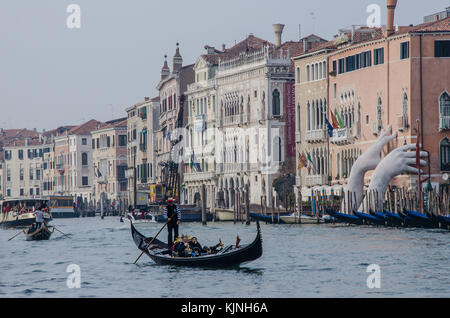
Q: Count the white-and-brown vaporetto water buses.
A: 1